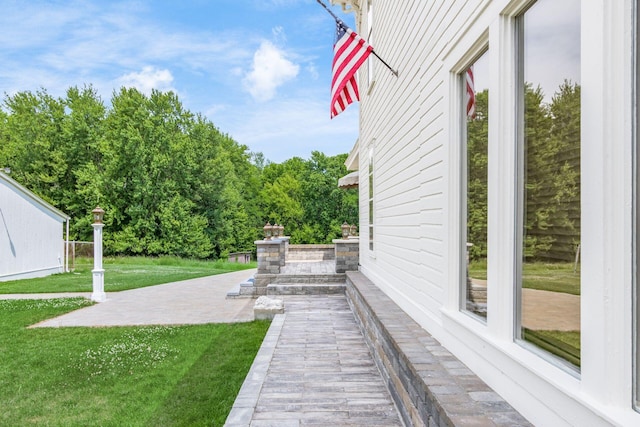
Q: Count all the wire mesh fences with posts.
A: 1